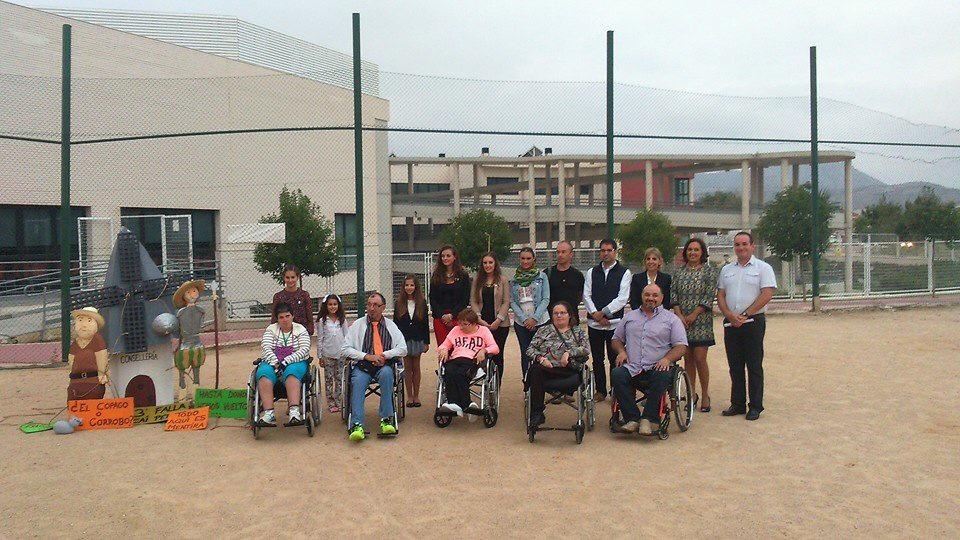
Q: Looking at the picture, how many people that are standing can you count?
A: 11